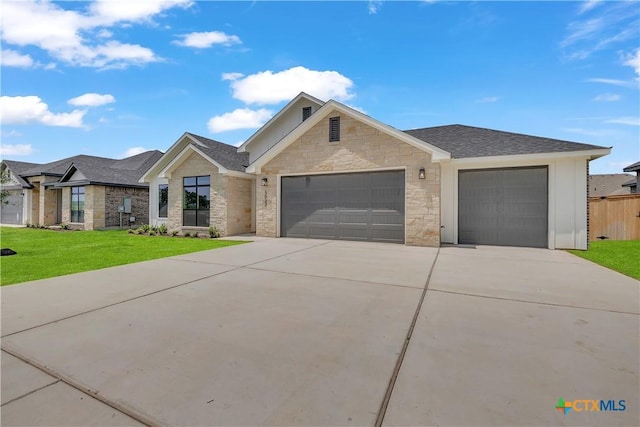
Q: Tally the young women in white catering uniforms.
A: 0